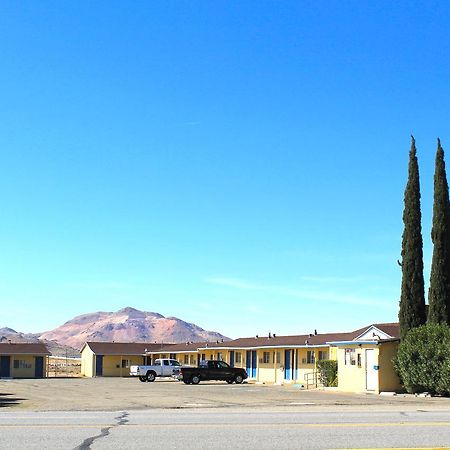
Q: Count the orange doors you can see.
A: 0